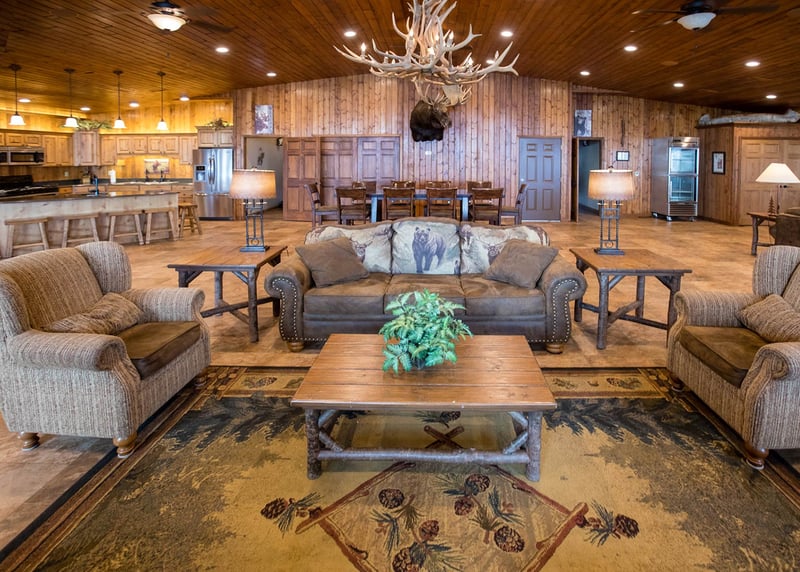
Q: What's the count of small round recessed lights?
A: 14